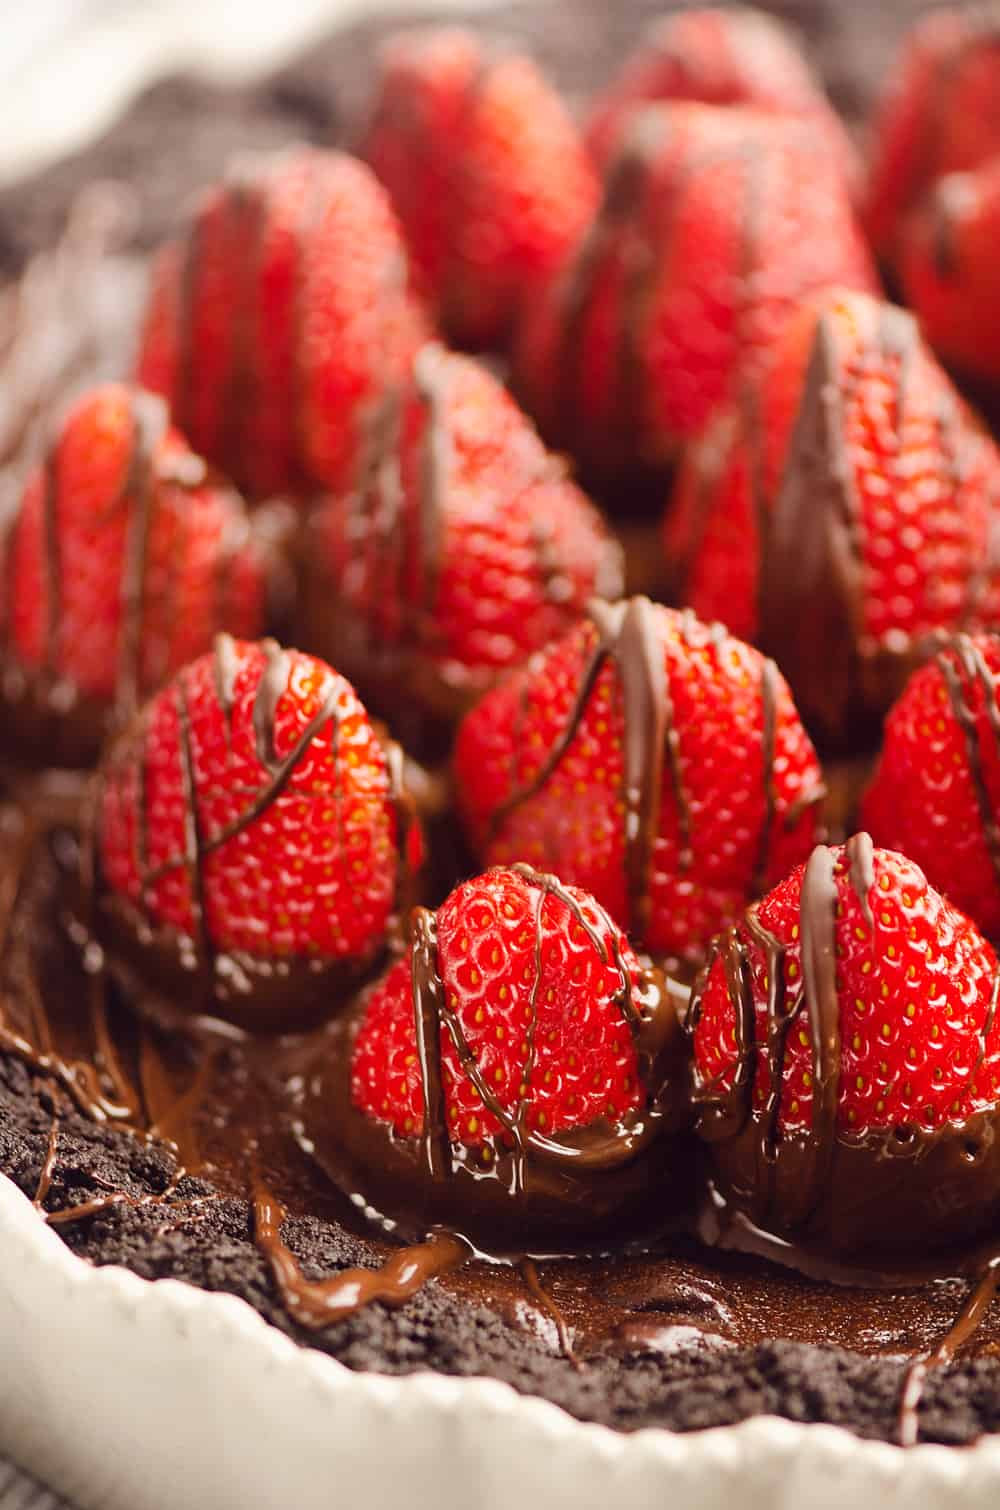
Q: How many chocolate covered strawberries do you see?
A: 14